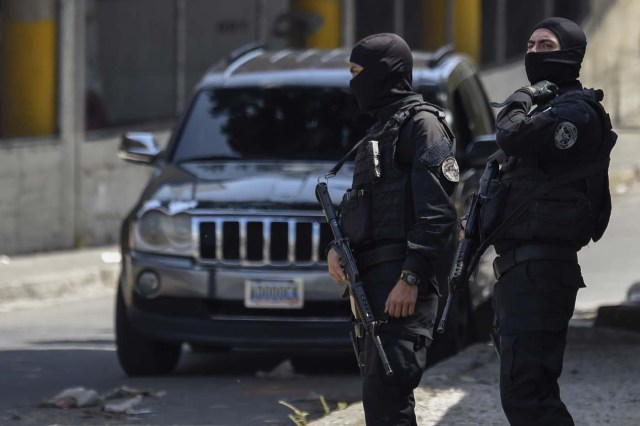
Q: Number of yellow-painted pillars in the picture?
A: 3